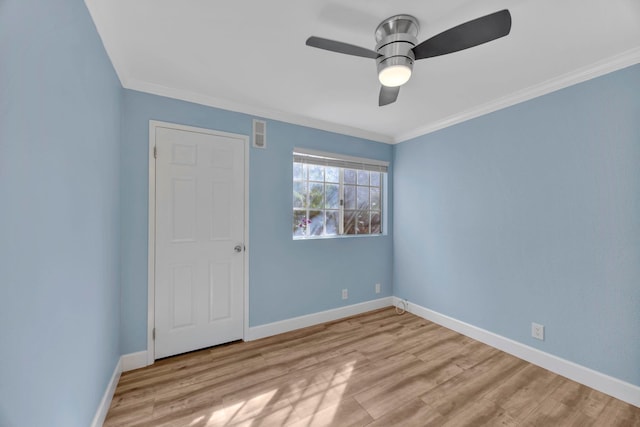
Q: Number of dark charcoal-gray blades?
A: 3